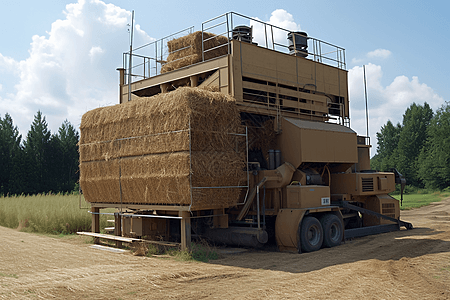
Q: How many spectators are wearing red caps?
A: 0